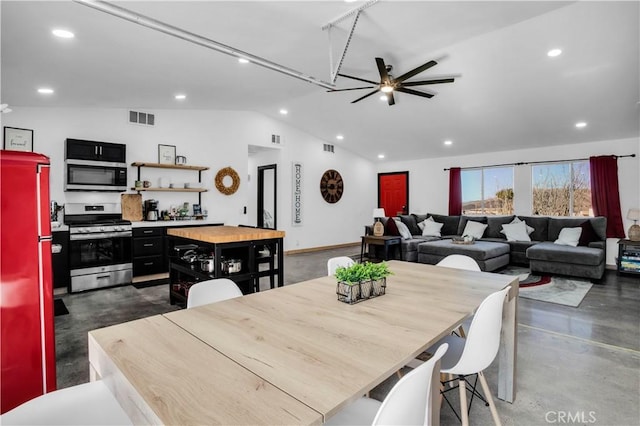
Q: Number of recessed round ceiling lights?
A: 11